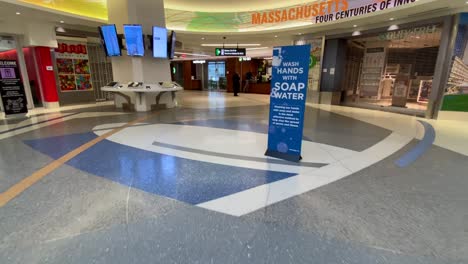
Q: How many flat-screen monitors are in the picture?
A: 4